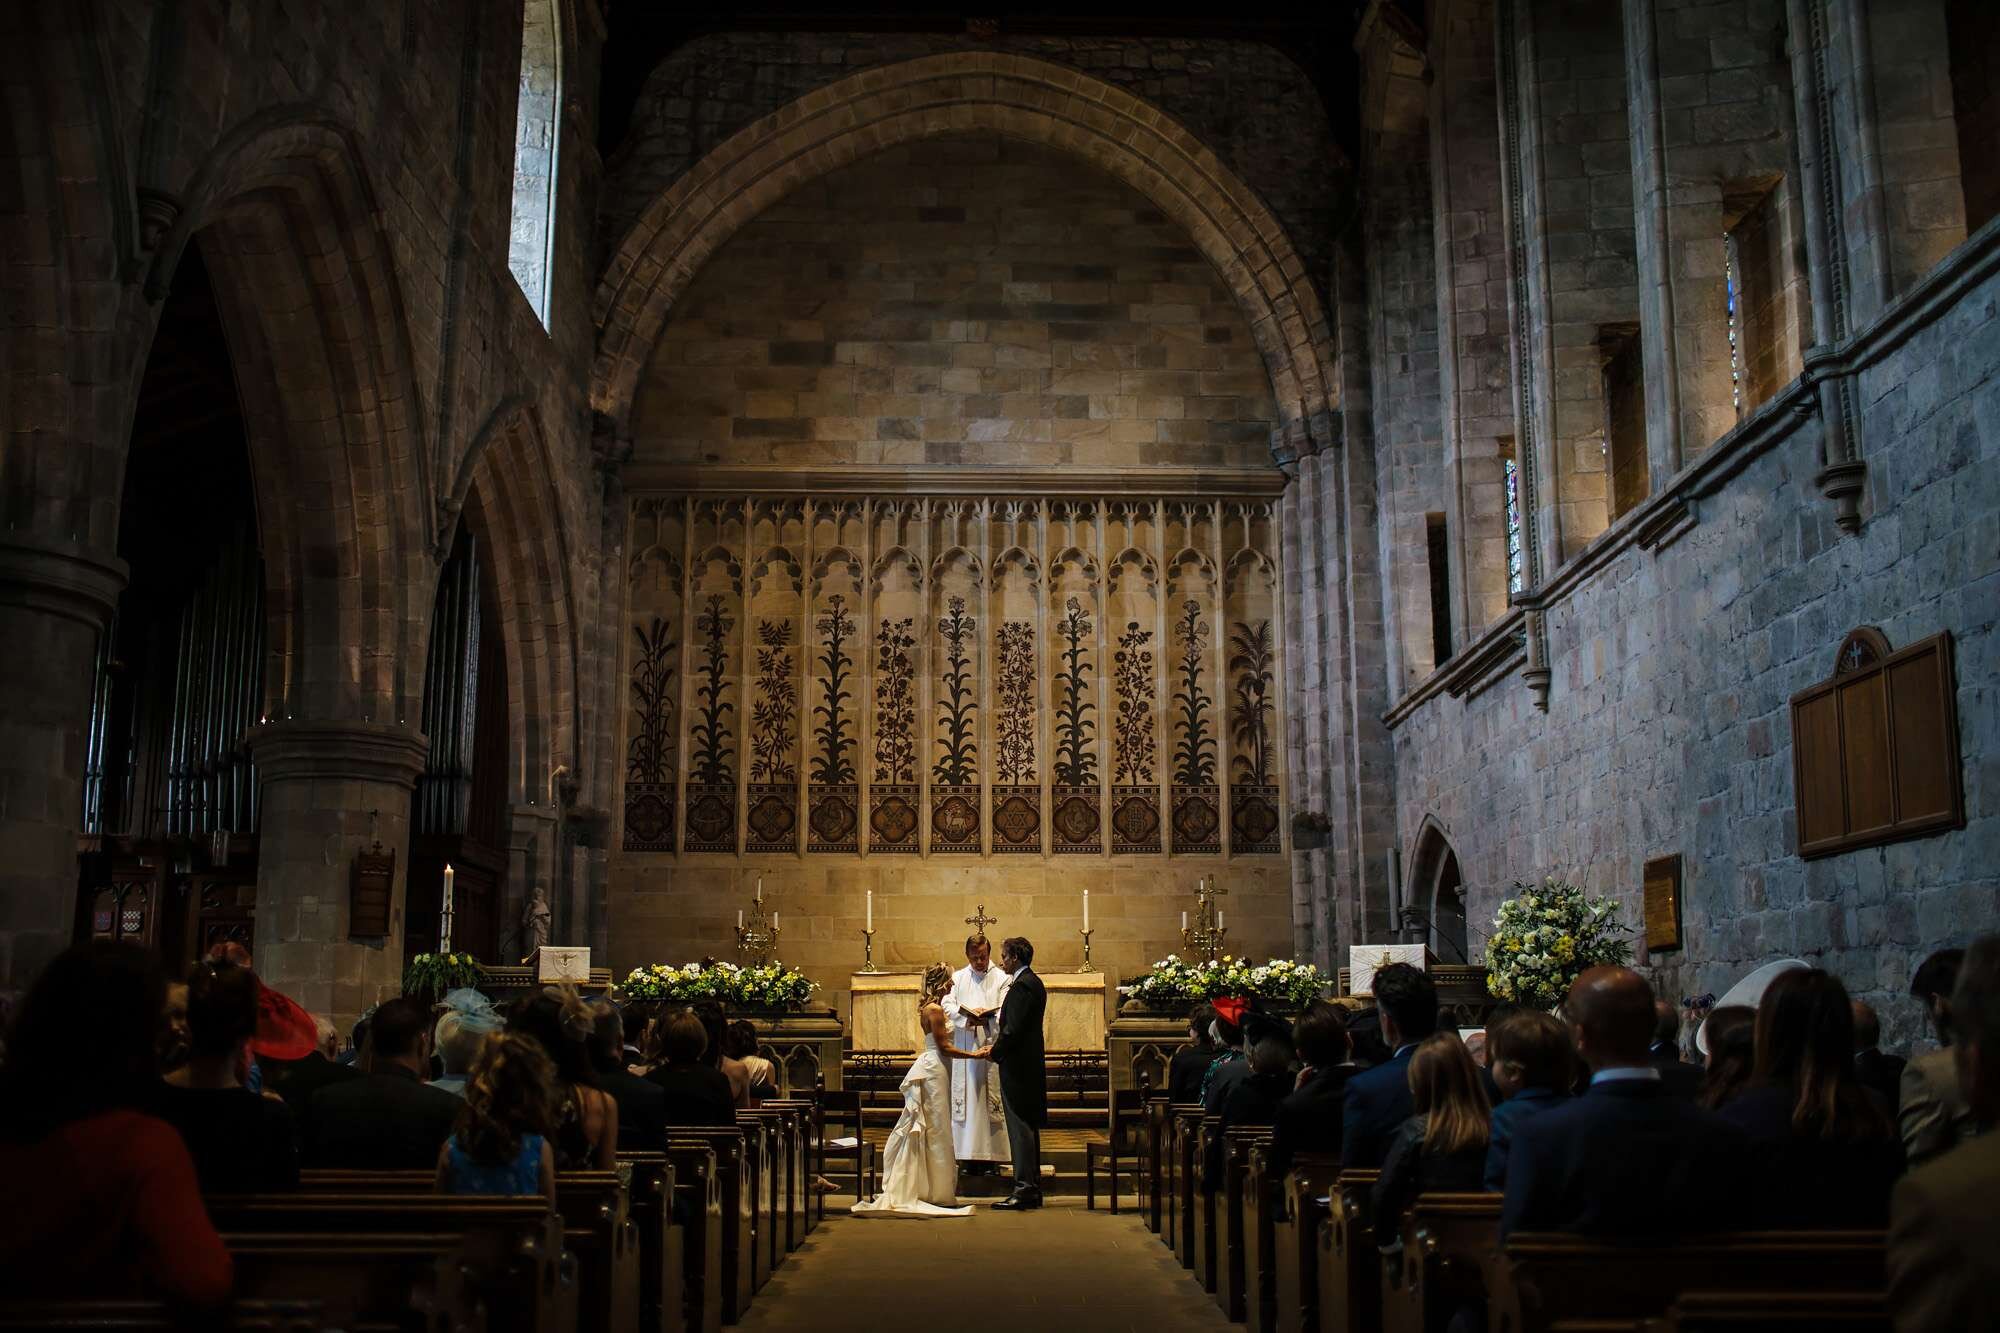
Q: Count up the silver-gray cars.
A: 0